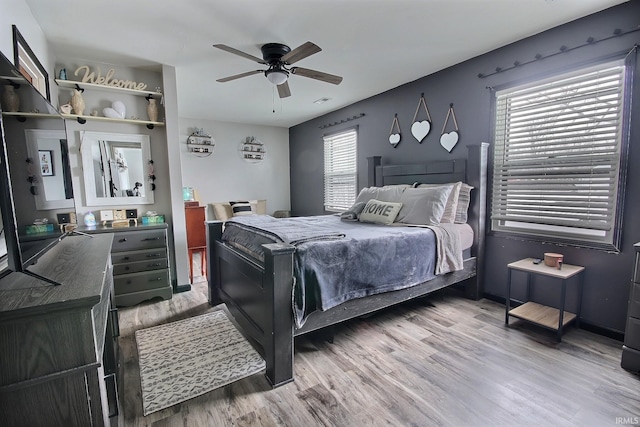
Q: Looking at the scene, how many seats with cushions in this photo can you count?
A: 1